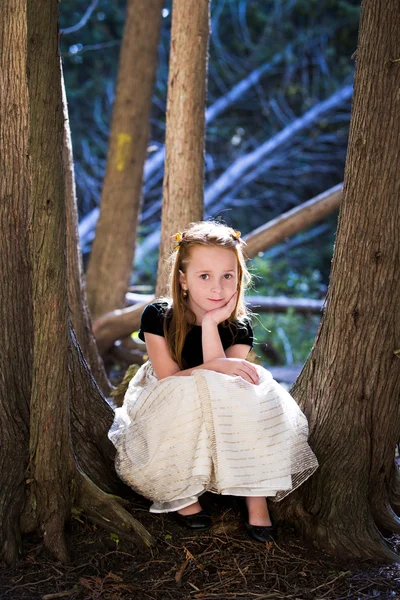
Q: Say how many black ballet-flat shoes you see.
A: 2